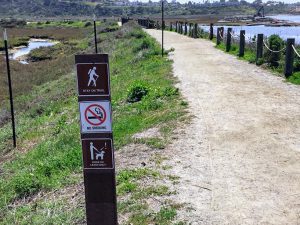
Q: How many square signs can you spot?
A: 3